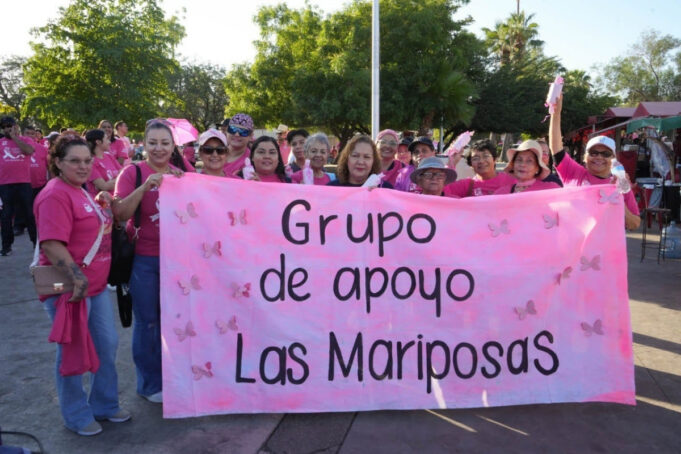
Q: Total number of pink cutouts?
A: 15